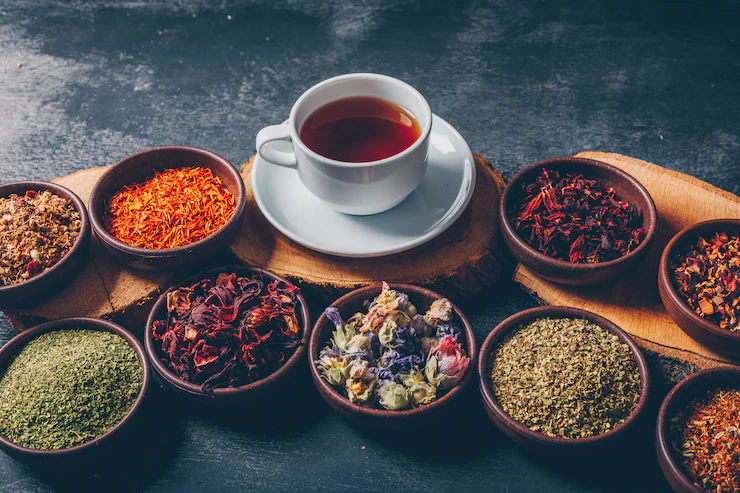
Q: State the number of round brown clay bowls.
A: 9